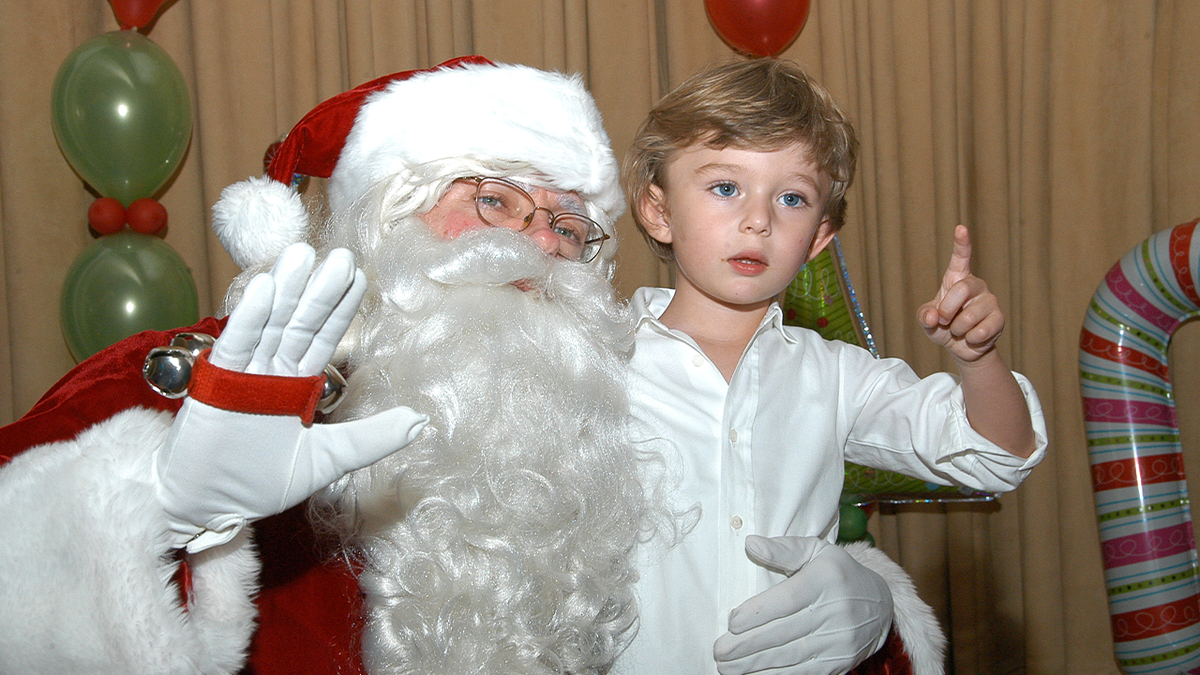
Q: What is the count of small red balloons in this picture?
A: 2